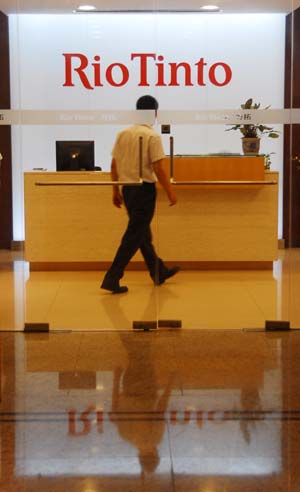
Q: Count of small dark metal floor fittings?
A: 4